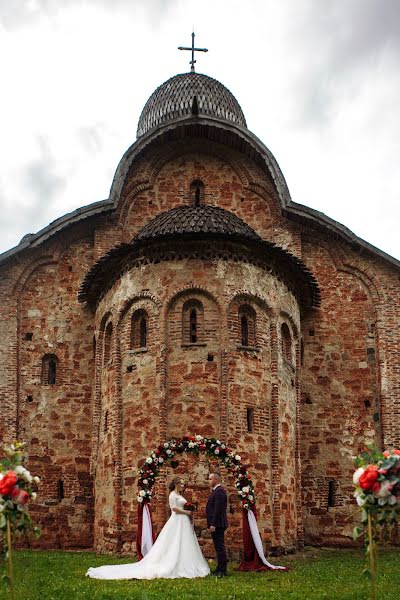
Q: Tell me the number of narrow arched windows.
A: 7